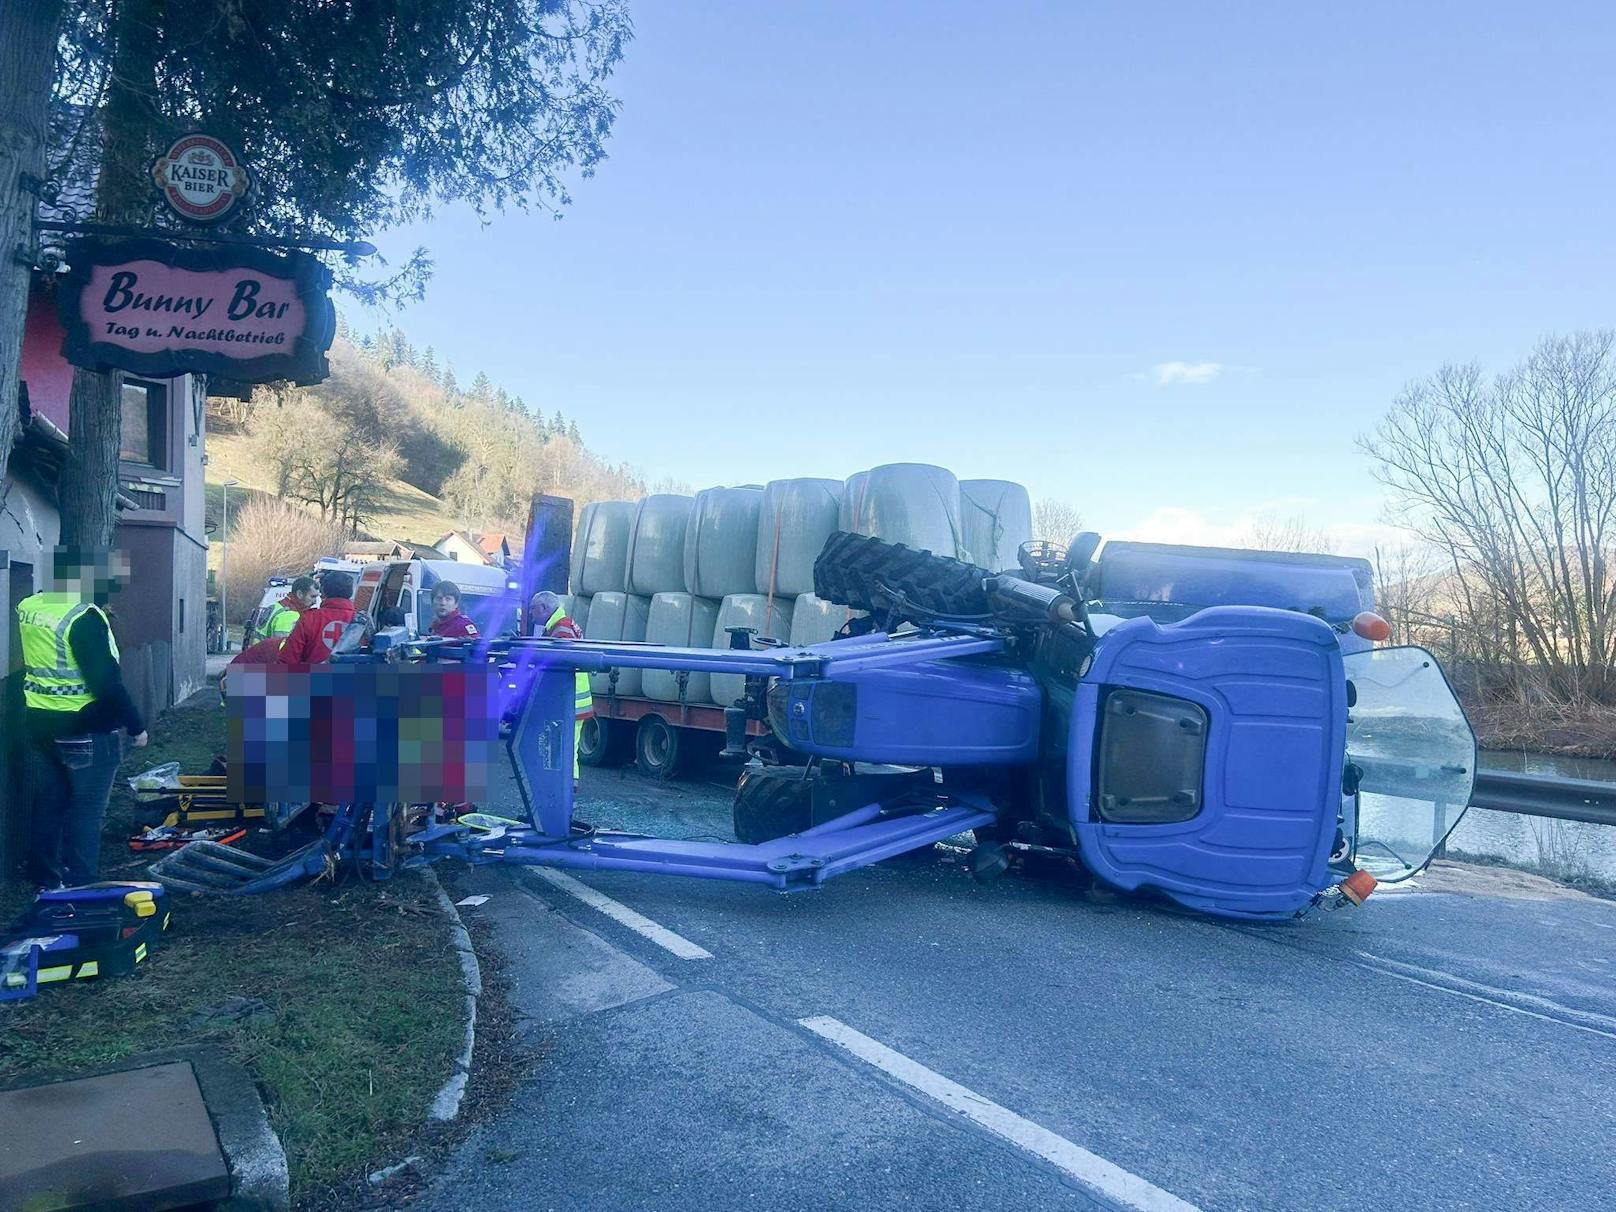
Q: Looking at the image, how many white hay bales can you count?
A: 12